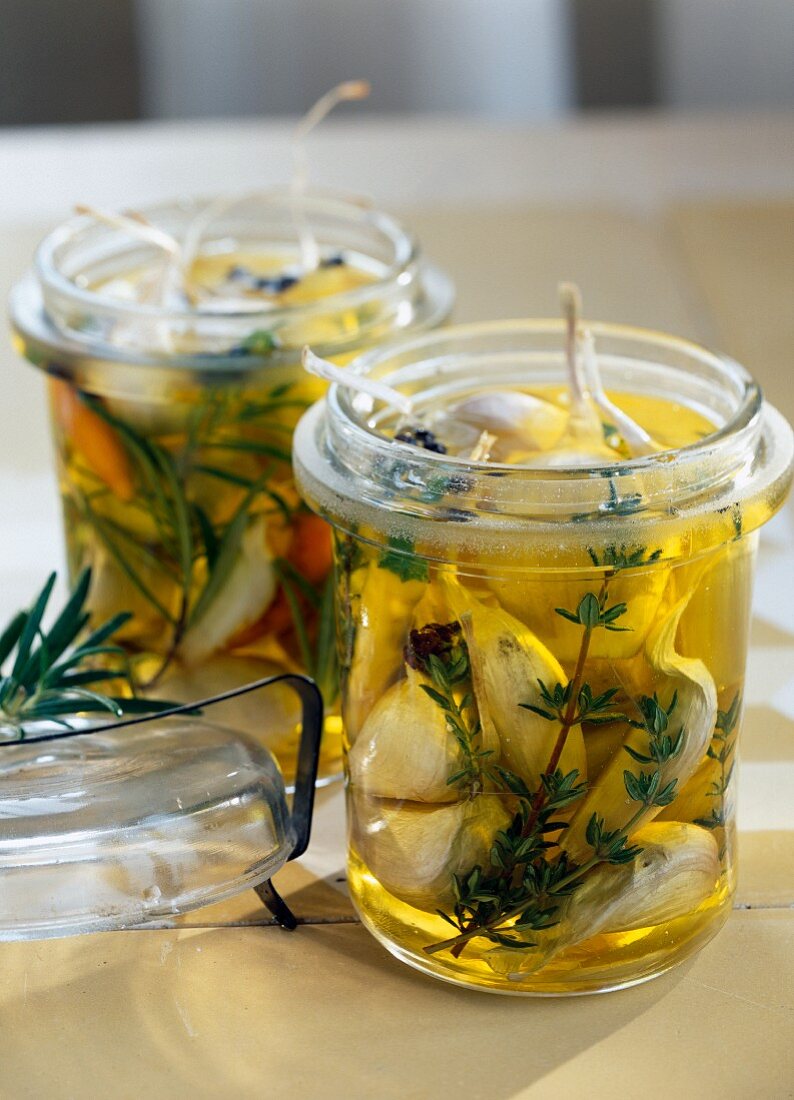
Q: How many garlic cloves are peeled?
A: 0